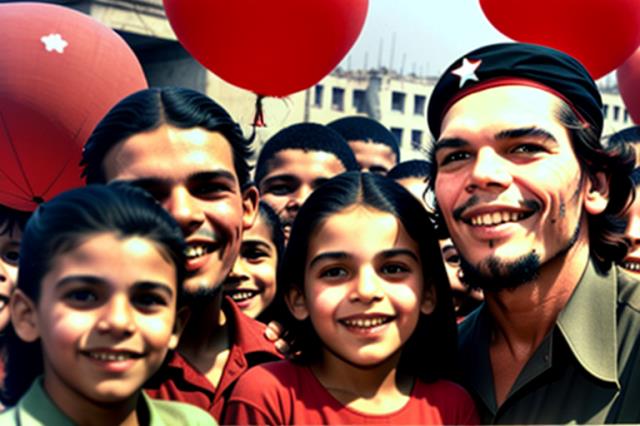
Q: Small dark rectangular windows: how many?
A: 10